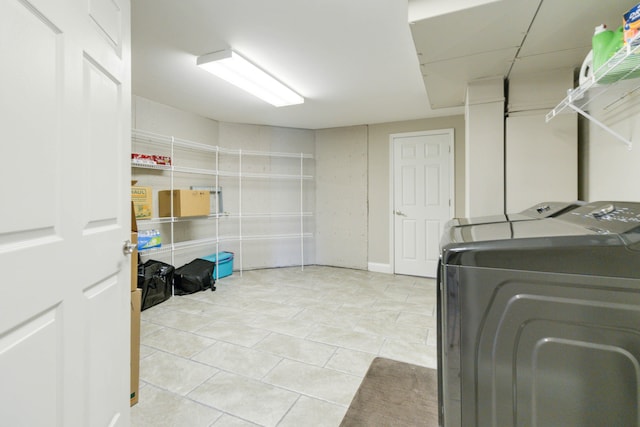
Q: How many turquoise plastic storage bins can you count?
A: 1